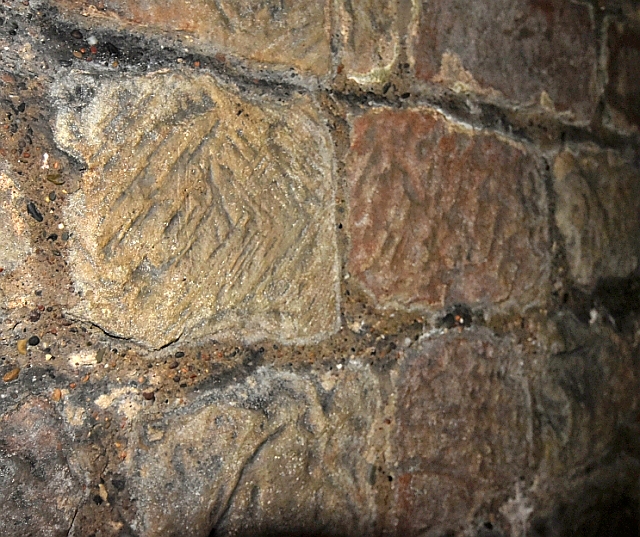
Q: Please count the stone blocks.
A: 12